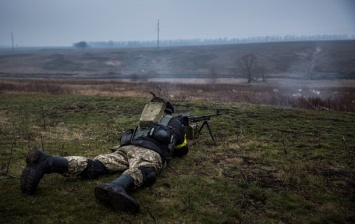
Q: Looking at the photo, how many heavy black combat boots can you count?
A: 2